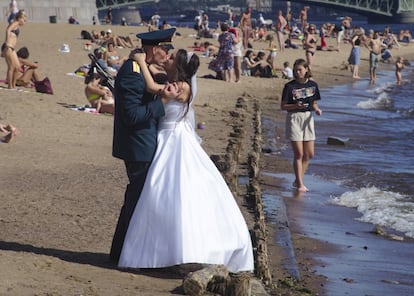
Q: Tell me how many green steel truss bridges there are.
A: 1